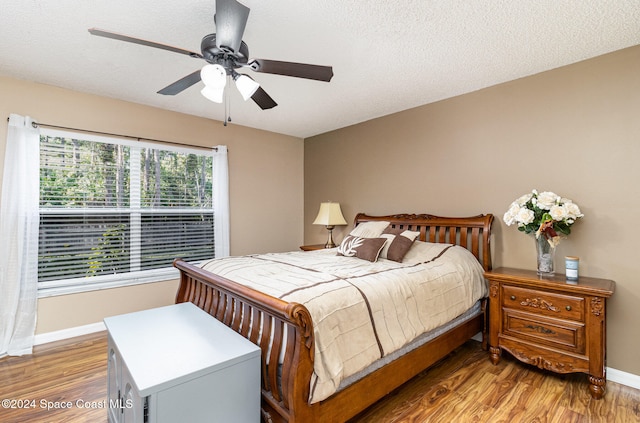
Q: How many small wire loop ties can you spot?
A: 0